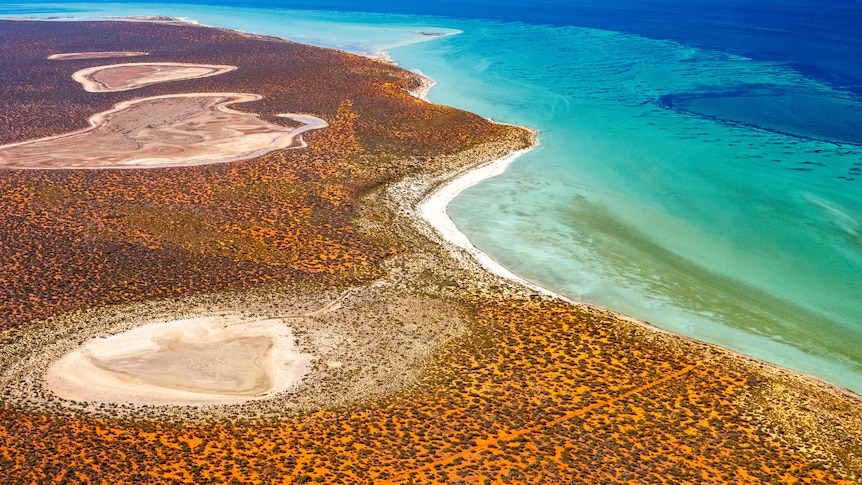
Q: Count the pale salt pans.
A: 4